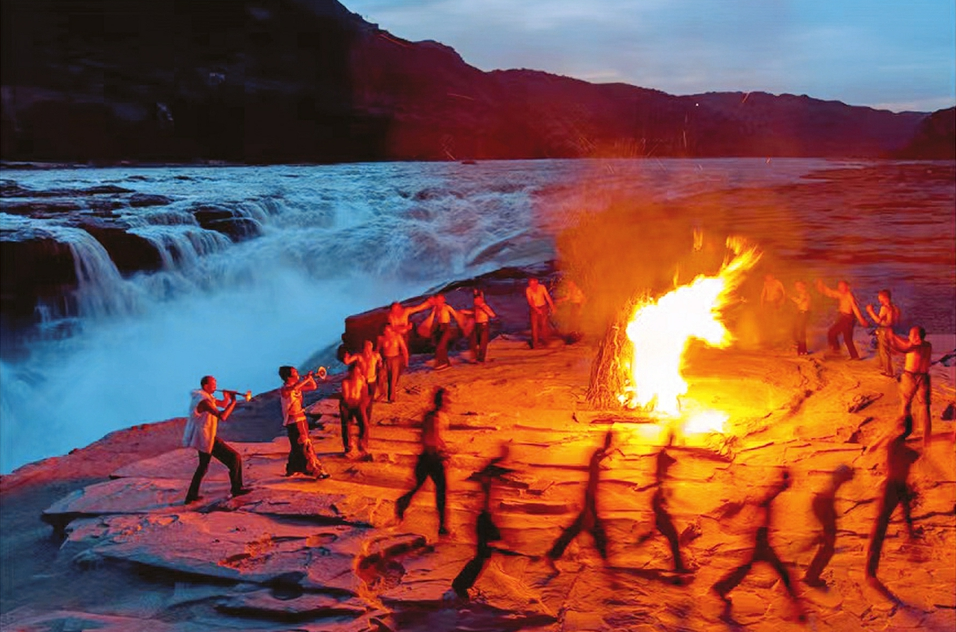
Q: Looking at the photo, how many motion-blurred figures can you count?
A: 7